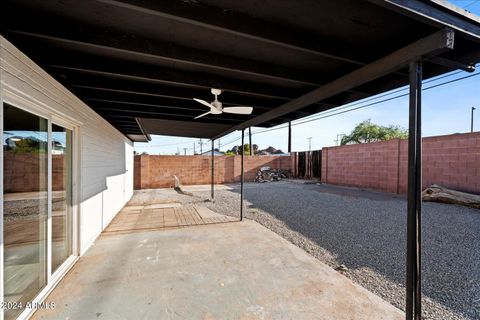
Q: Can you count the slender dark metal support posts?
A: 3